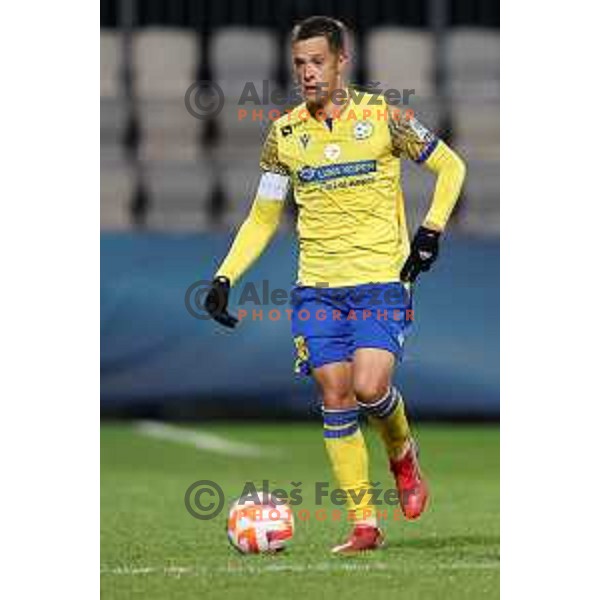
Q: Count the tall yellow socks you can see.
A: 2